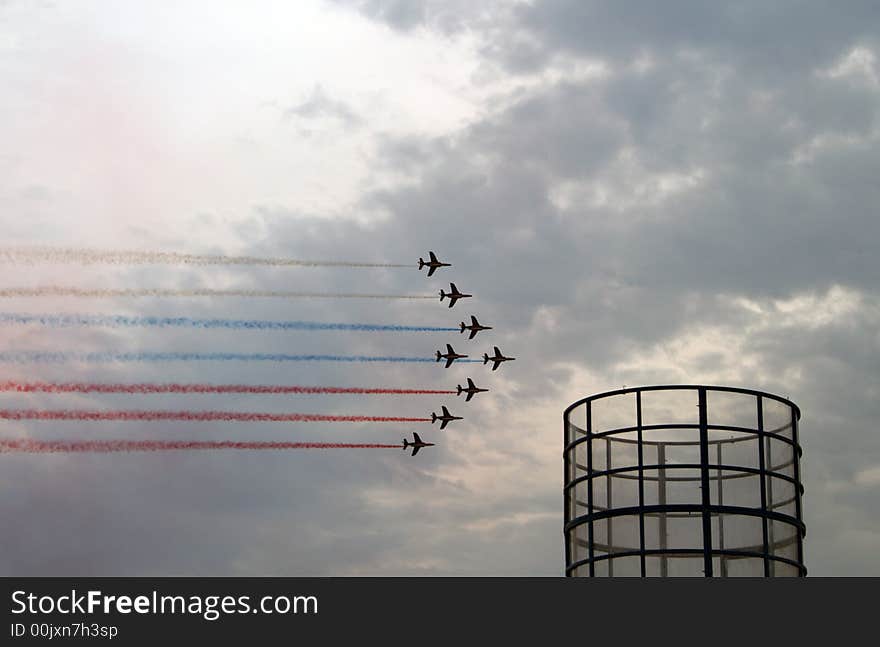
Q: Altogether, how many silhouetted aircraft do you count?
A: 8